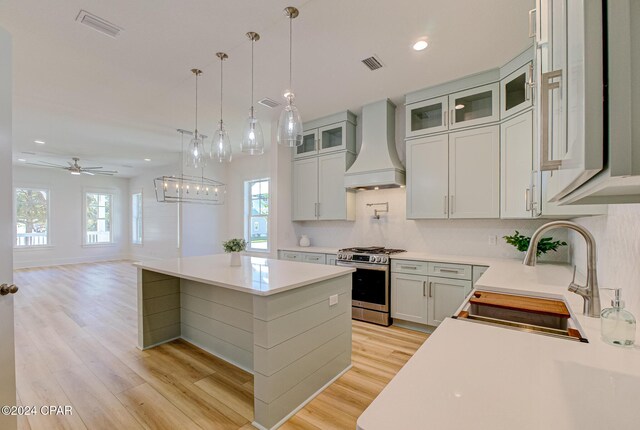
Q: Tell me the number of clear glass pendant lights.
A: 4